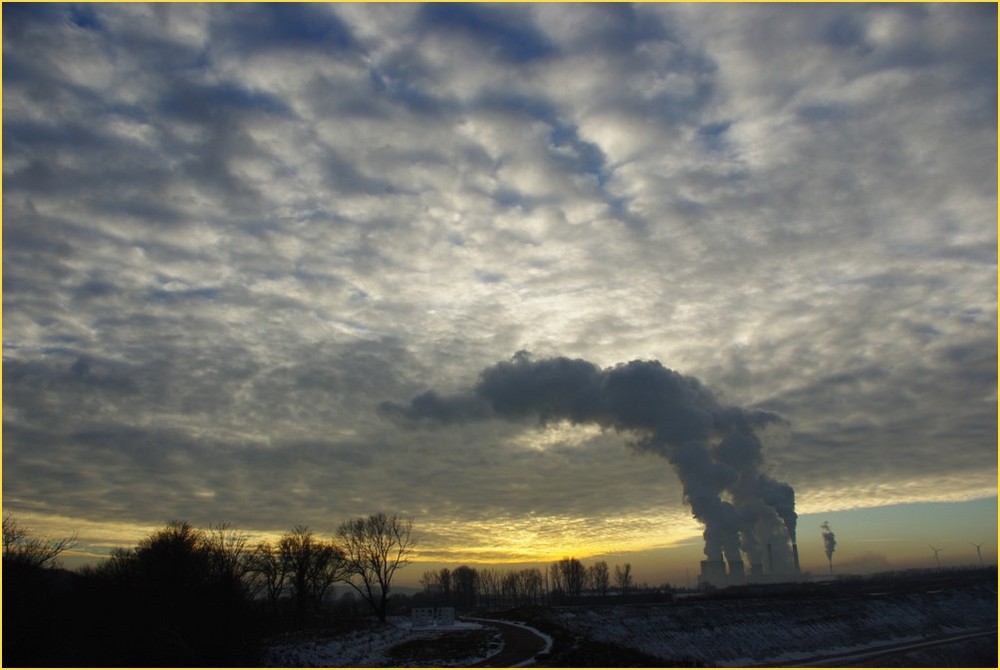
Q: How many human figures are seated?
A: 0